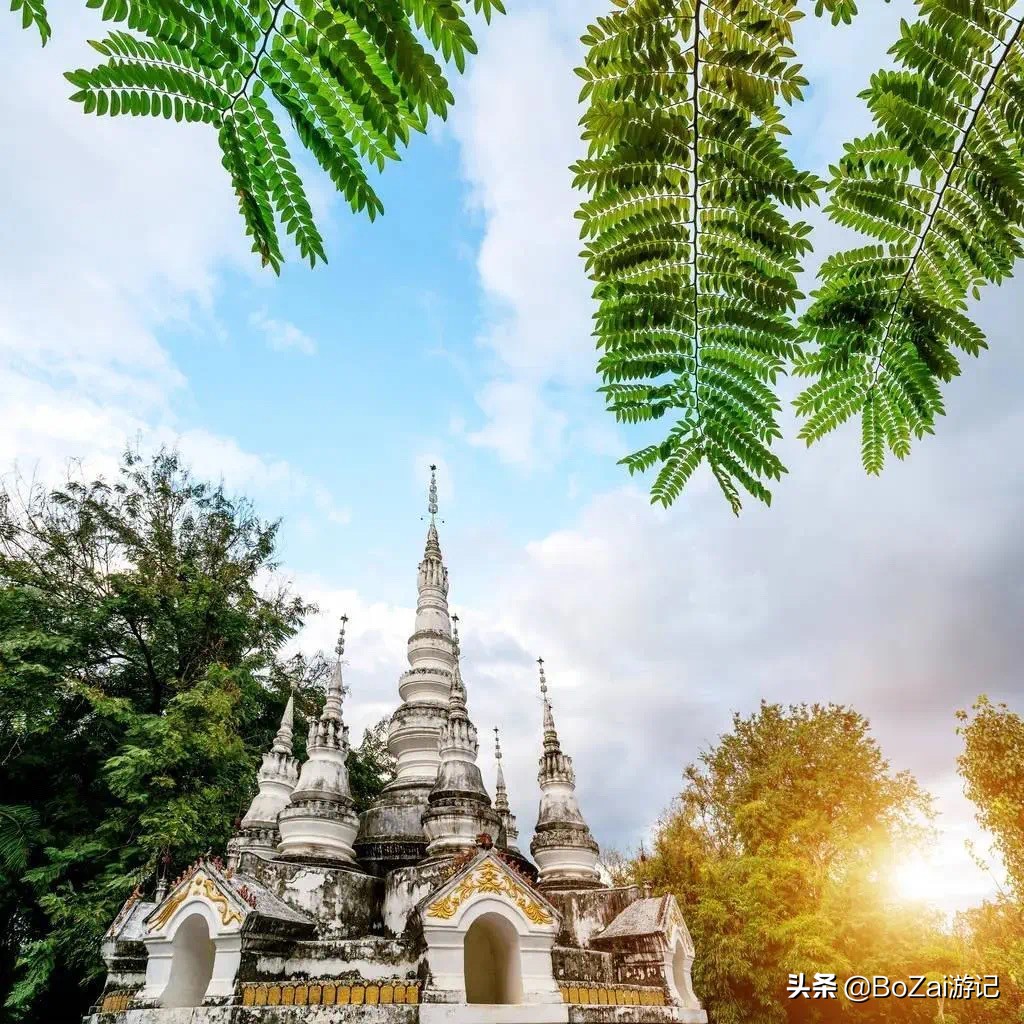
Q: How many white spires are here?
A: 6